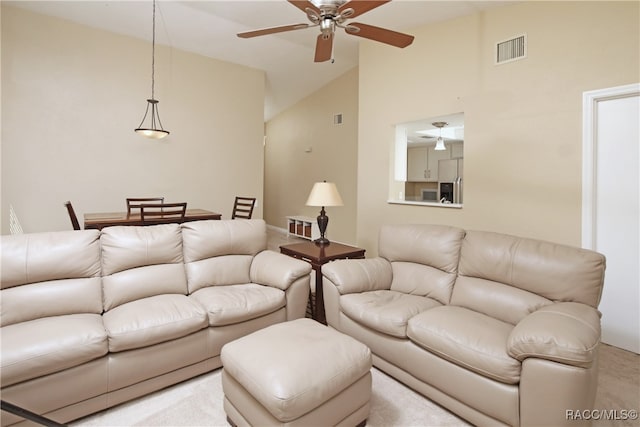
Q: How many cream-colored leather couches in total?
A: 2